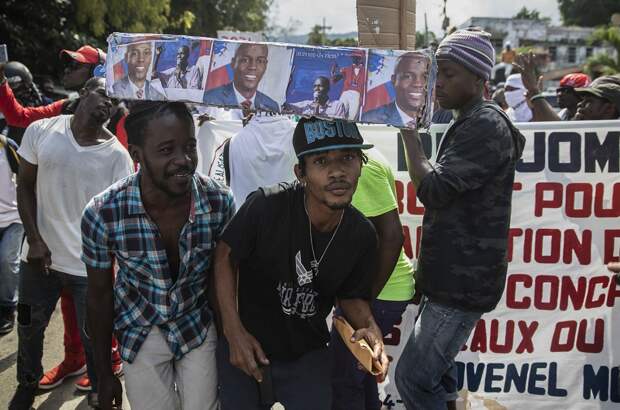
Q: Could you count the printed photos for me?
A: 5